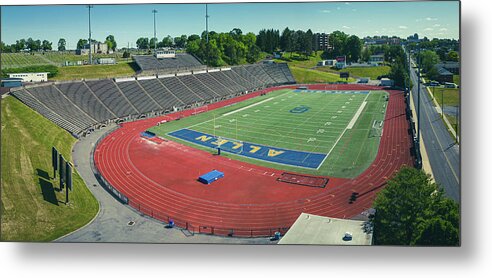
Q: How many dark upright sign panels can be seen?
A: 3